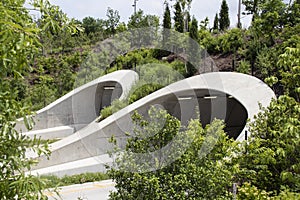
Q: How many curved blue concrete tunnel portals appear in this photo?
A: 0